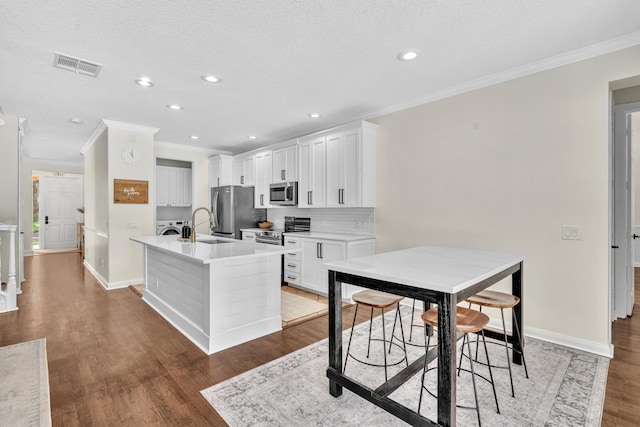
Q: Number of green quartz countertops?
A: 0